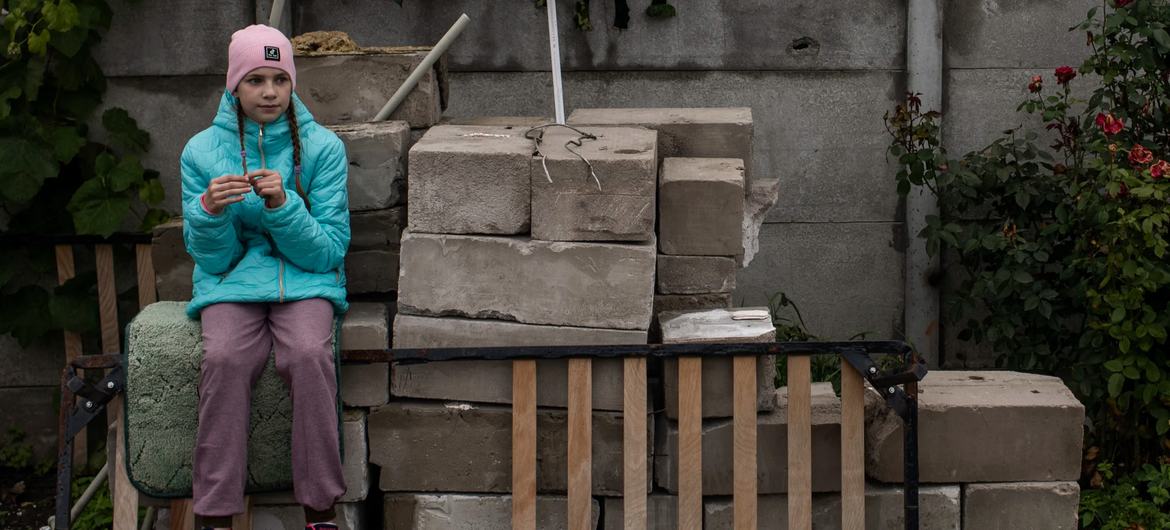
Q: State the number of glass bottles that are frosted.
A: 0